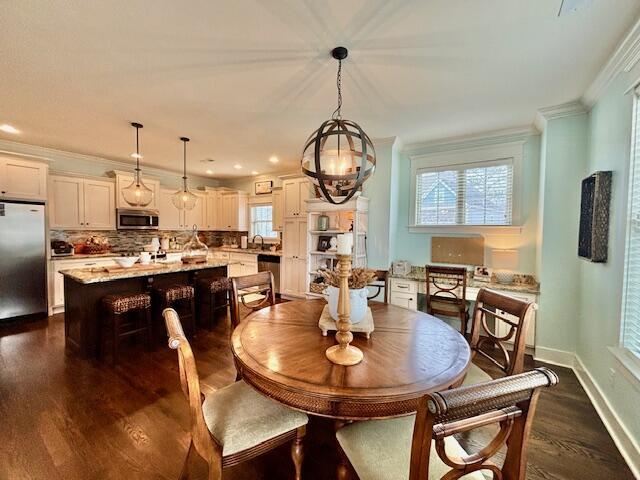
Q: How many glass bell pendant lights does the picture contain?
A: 2